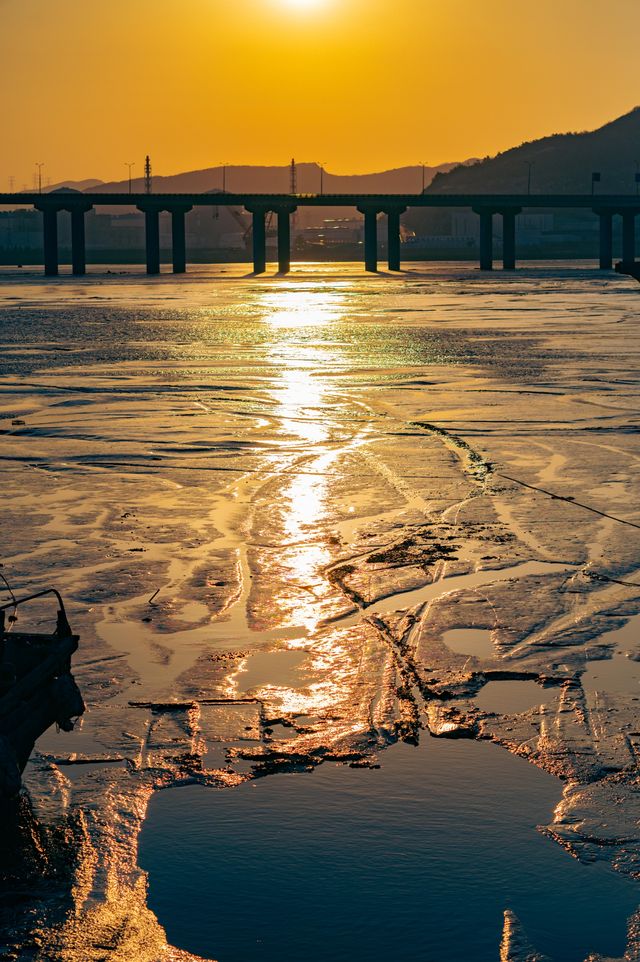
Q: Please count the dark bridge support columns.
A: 12